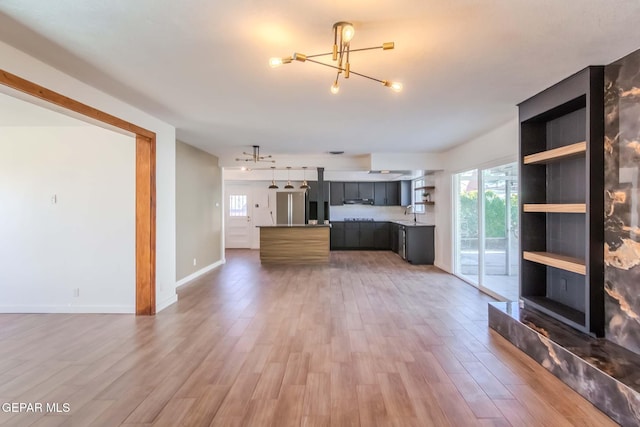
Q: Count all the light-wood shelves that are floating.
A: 3